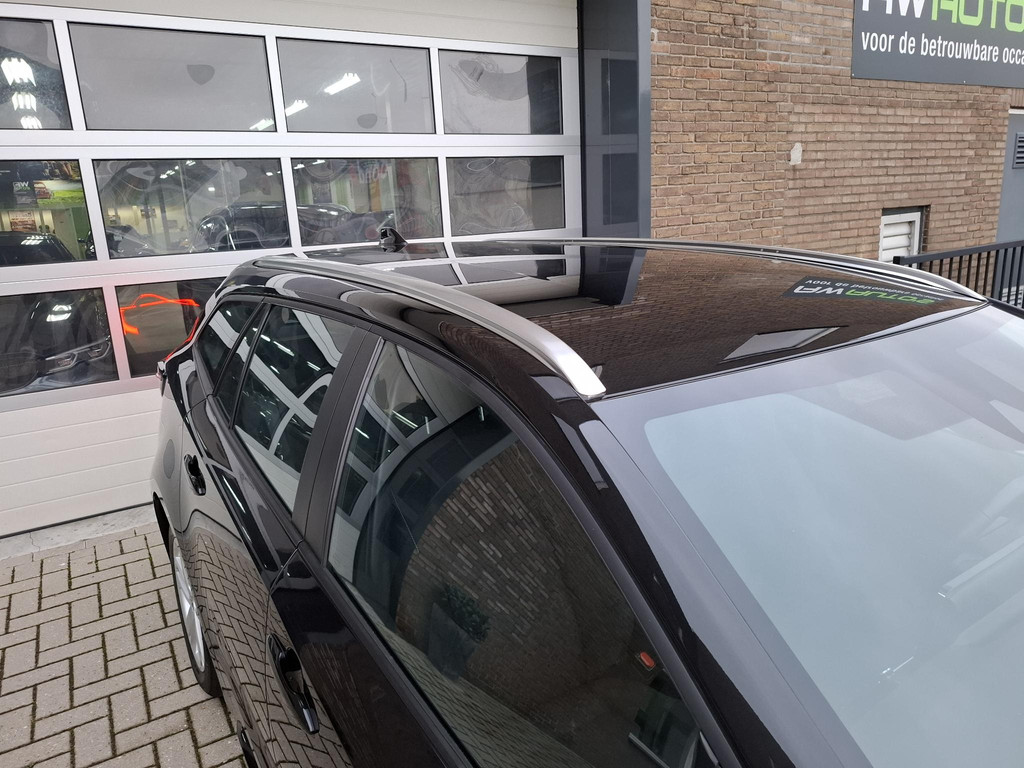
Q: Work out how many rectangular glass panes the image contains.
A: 10